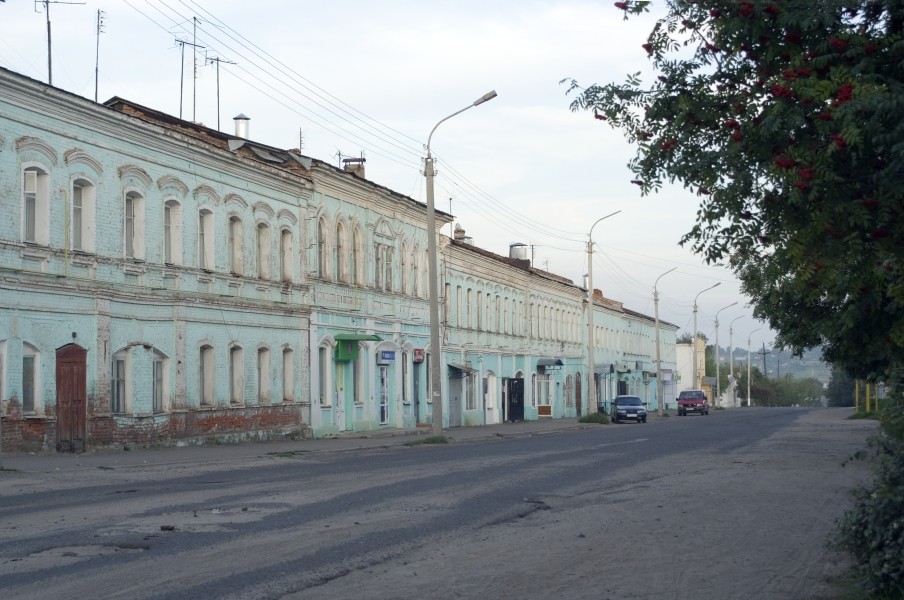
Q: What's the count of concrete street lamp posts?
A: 7